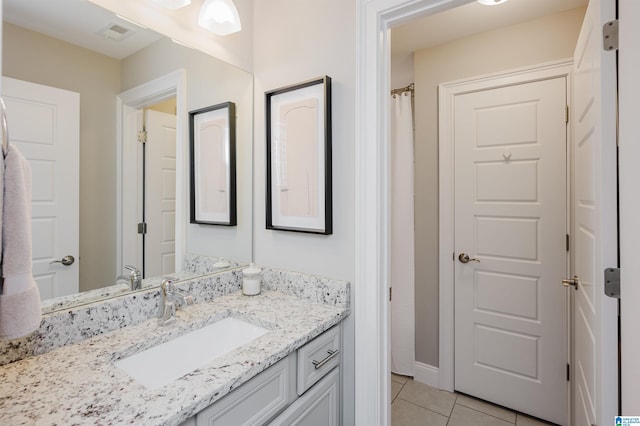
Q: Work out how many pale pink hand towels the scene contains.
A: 1